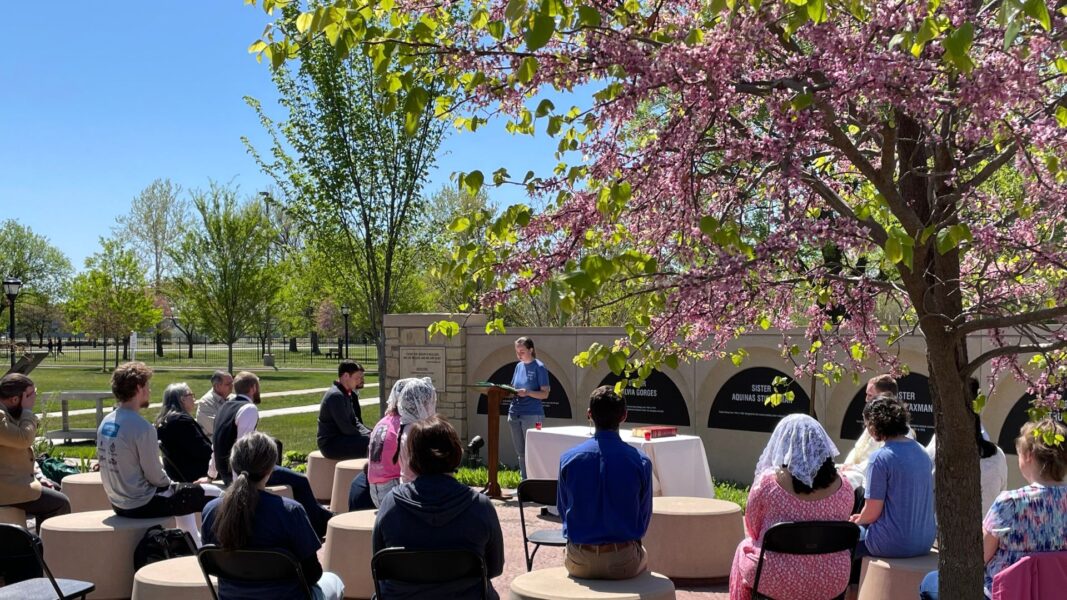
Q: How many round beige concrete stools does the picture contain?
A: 11